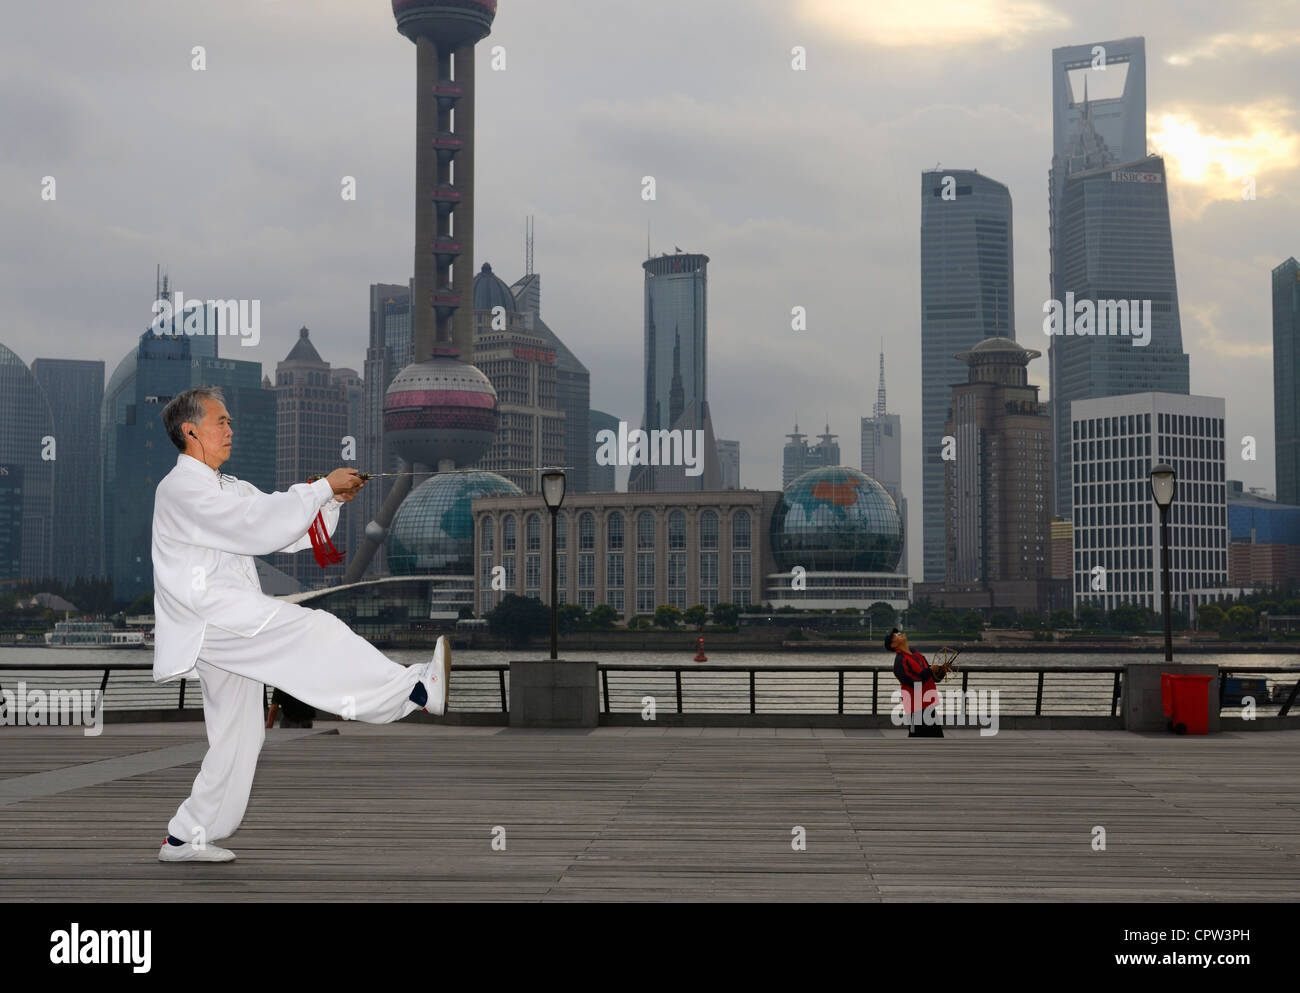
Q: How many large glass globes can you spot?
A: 2